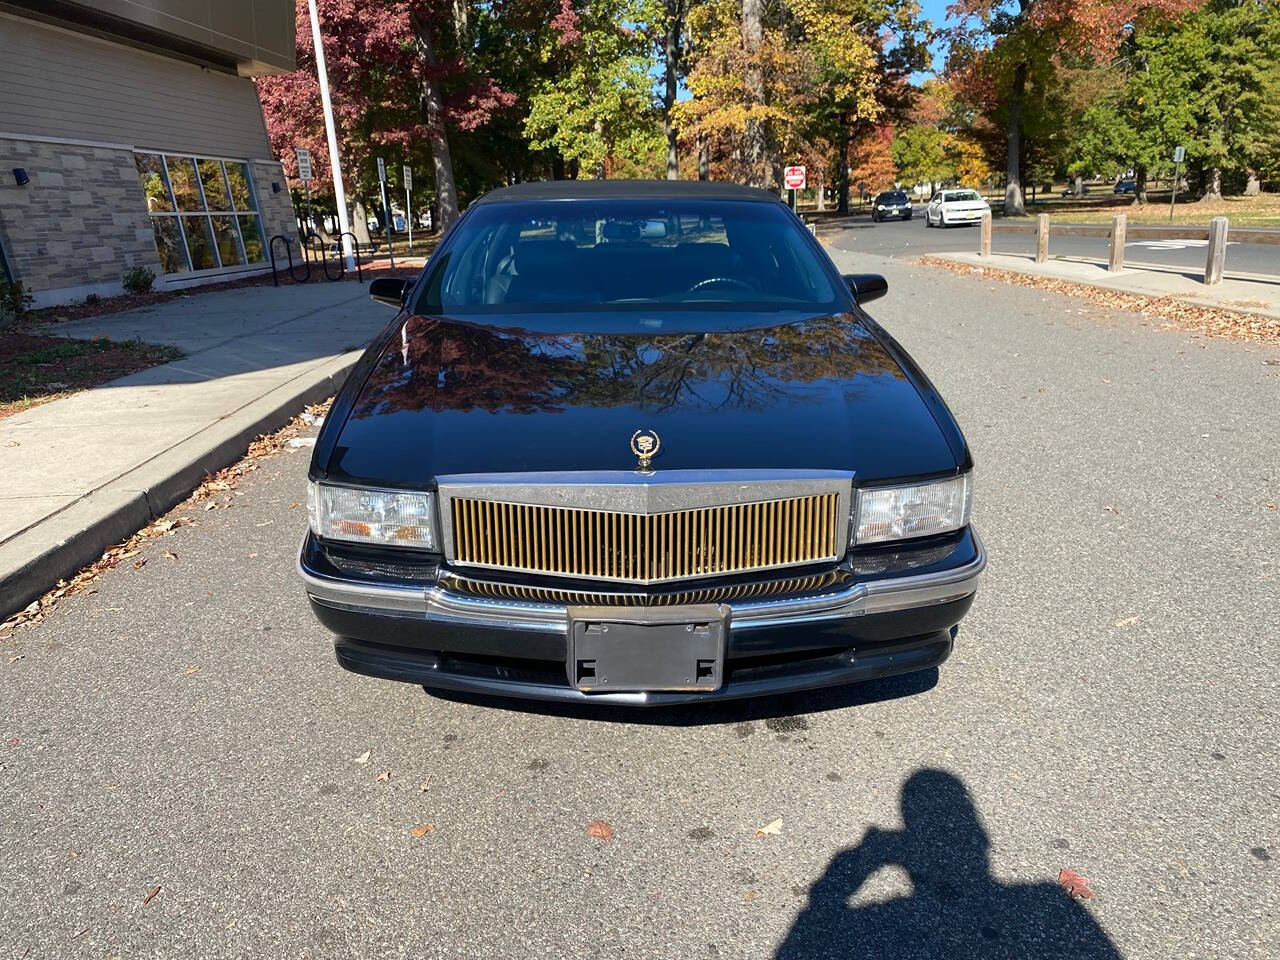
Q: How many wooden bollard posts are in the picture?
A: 4